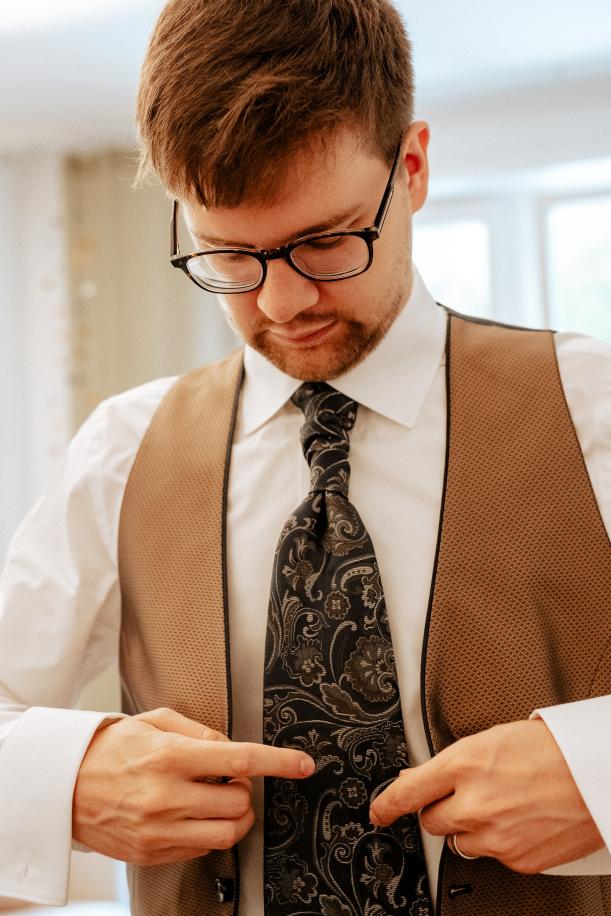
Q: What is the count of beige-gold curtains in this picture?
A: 1